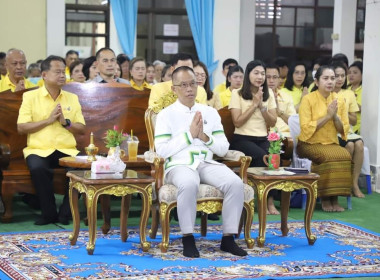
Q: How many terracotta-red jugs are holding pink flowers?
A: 1